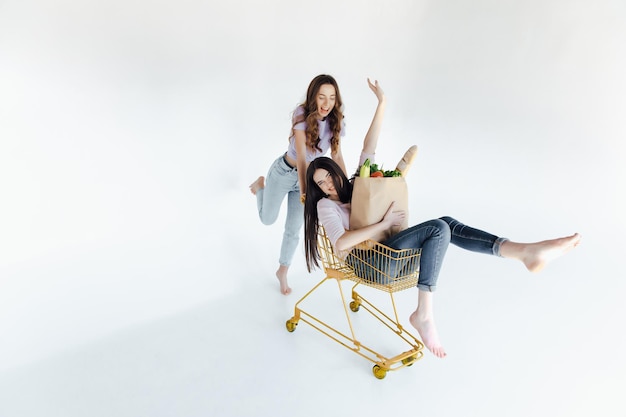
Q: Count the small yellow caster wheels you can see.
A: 4